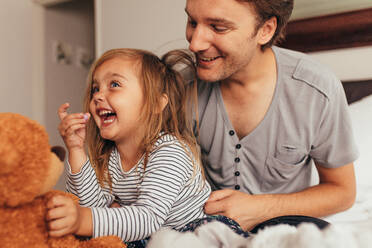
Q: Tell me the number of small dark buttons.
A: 5